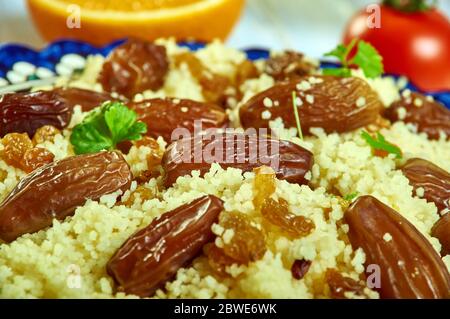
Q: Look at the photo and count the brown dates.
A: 12